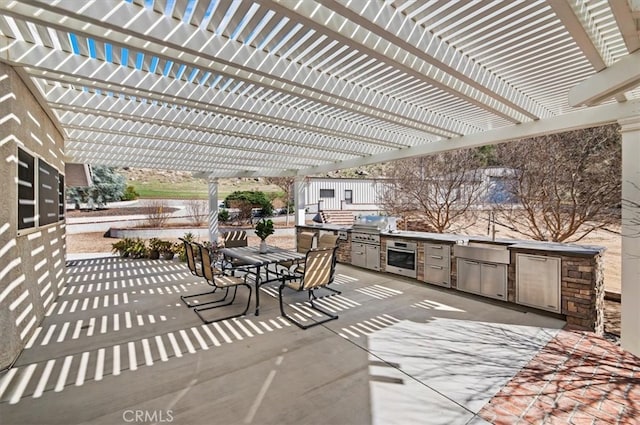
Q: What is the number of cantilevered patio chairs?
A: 6